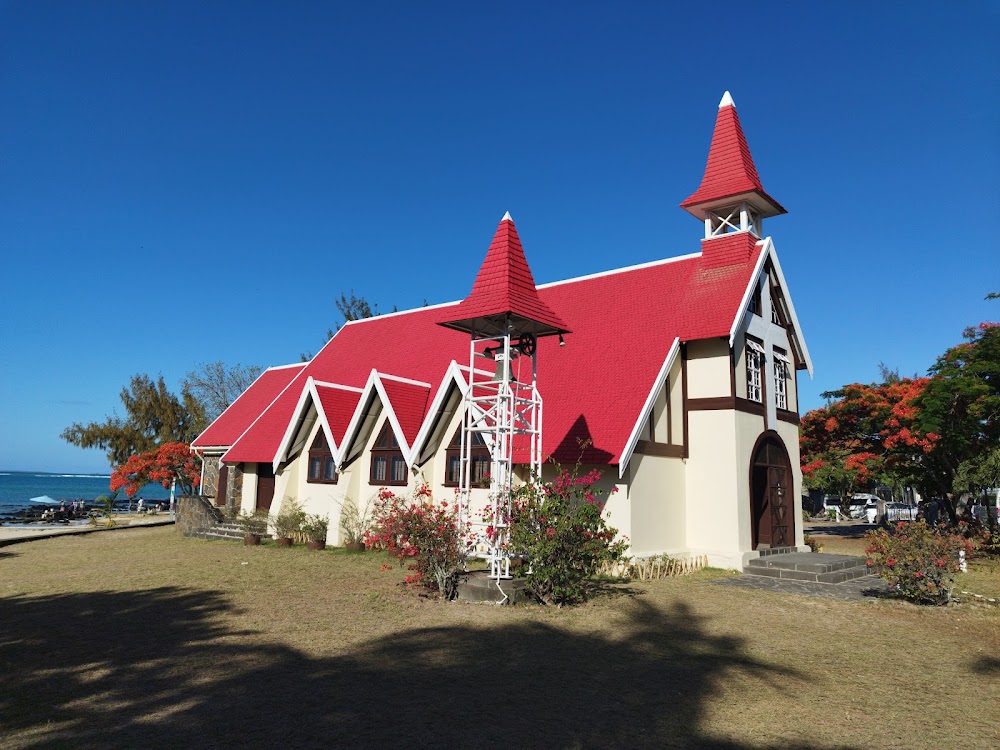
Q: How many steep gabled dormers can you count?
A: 3